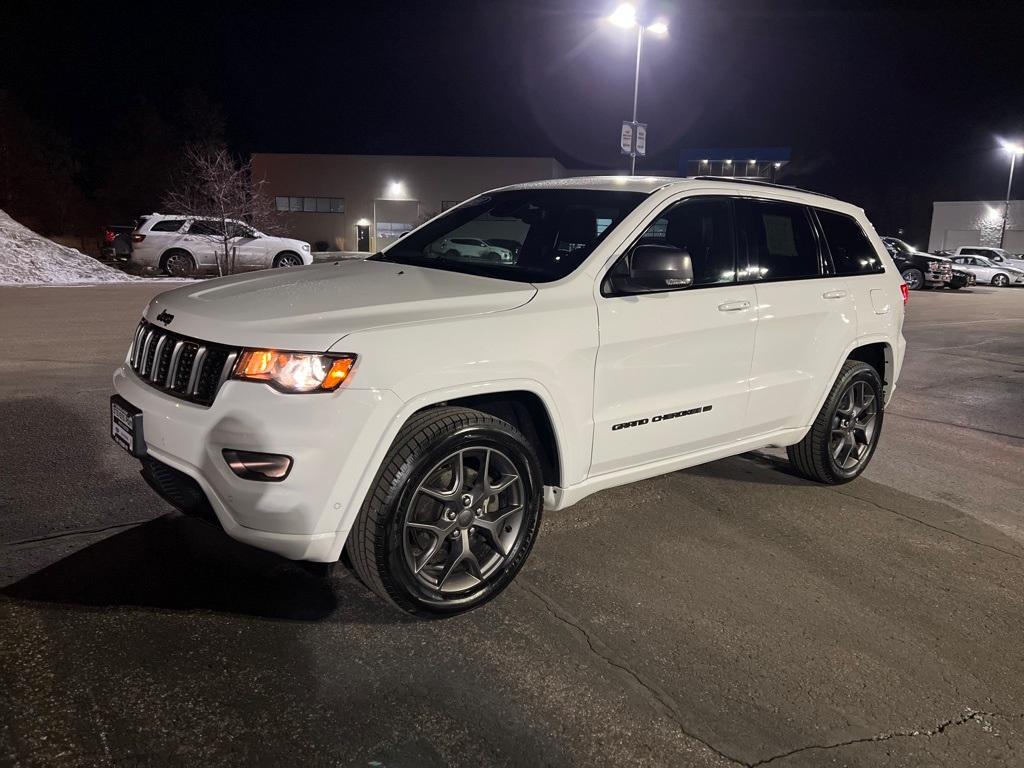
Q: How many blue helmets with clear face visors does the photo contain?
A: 0